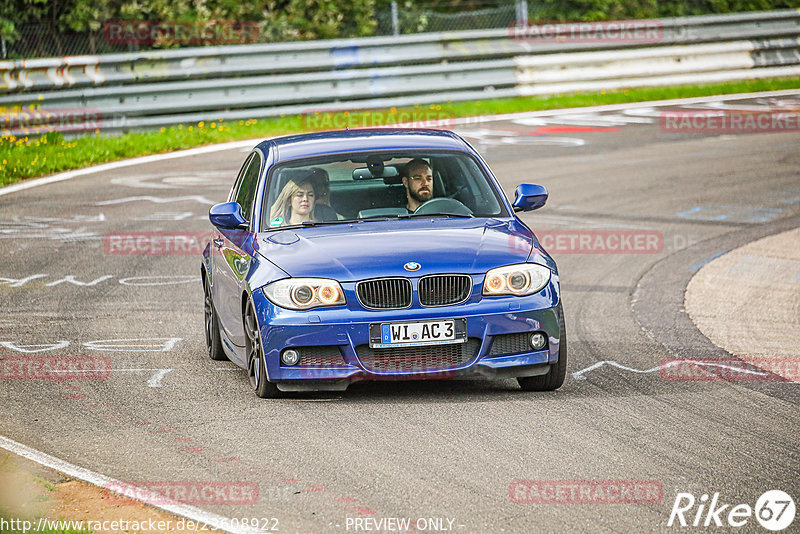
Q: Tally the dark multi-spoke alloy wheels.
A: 2